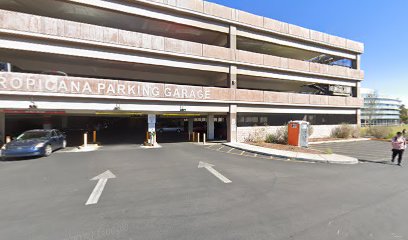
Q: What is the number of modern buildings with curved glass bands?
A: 1